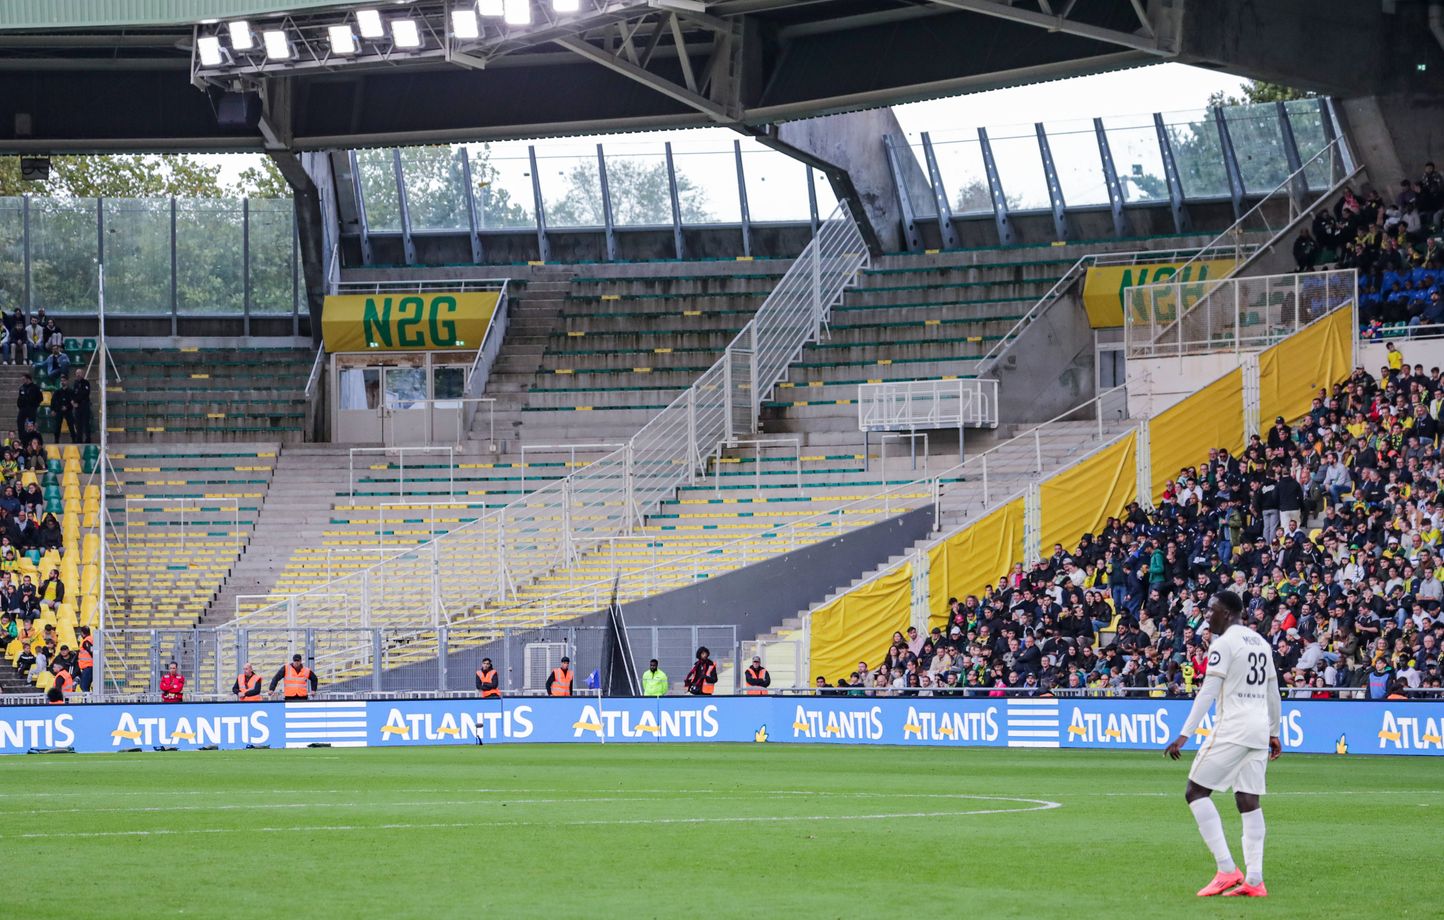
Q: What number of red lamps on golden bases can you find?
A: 0